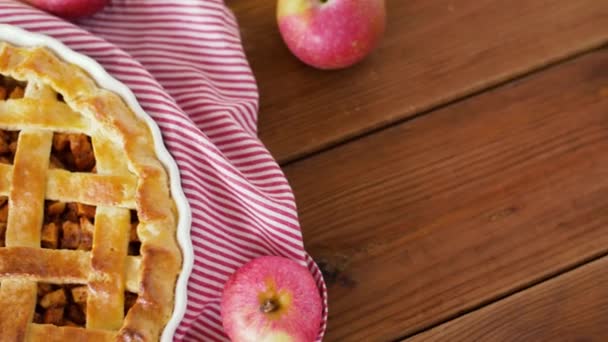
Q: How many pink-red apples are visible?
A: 3